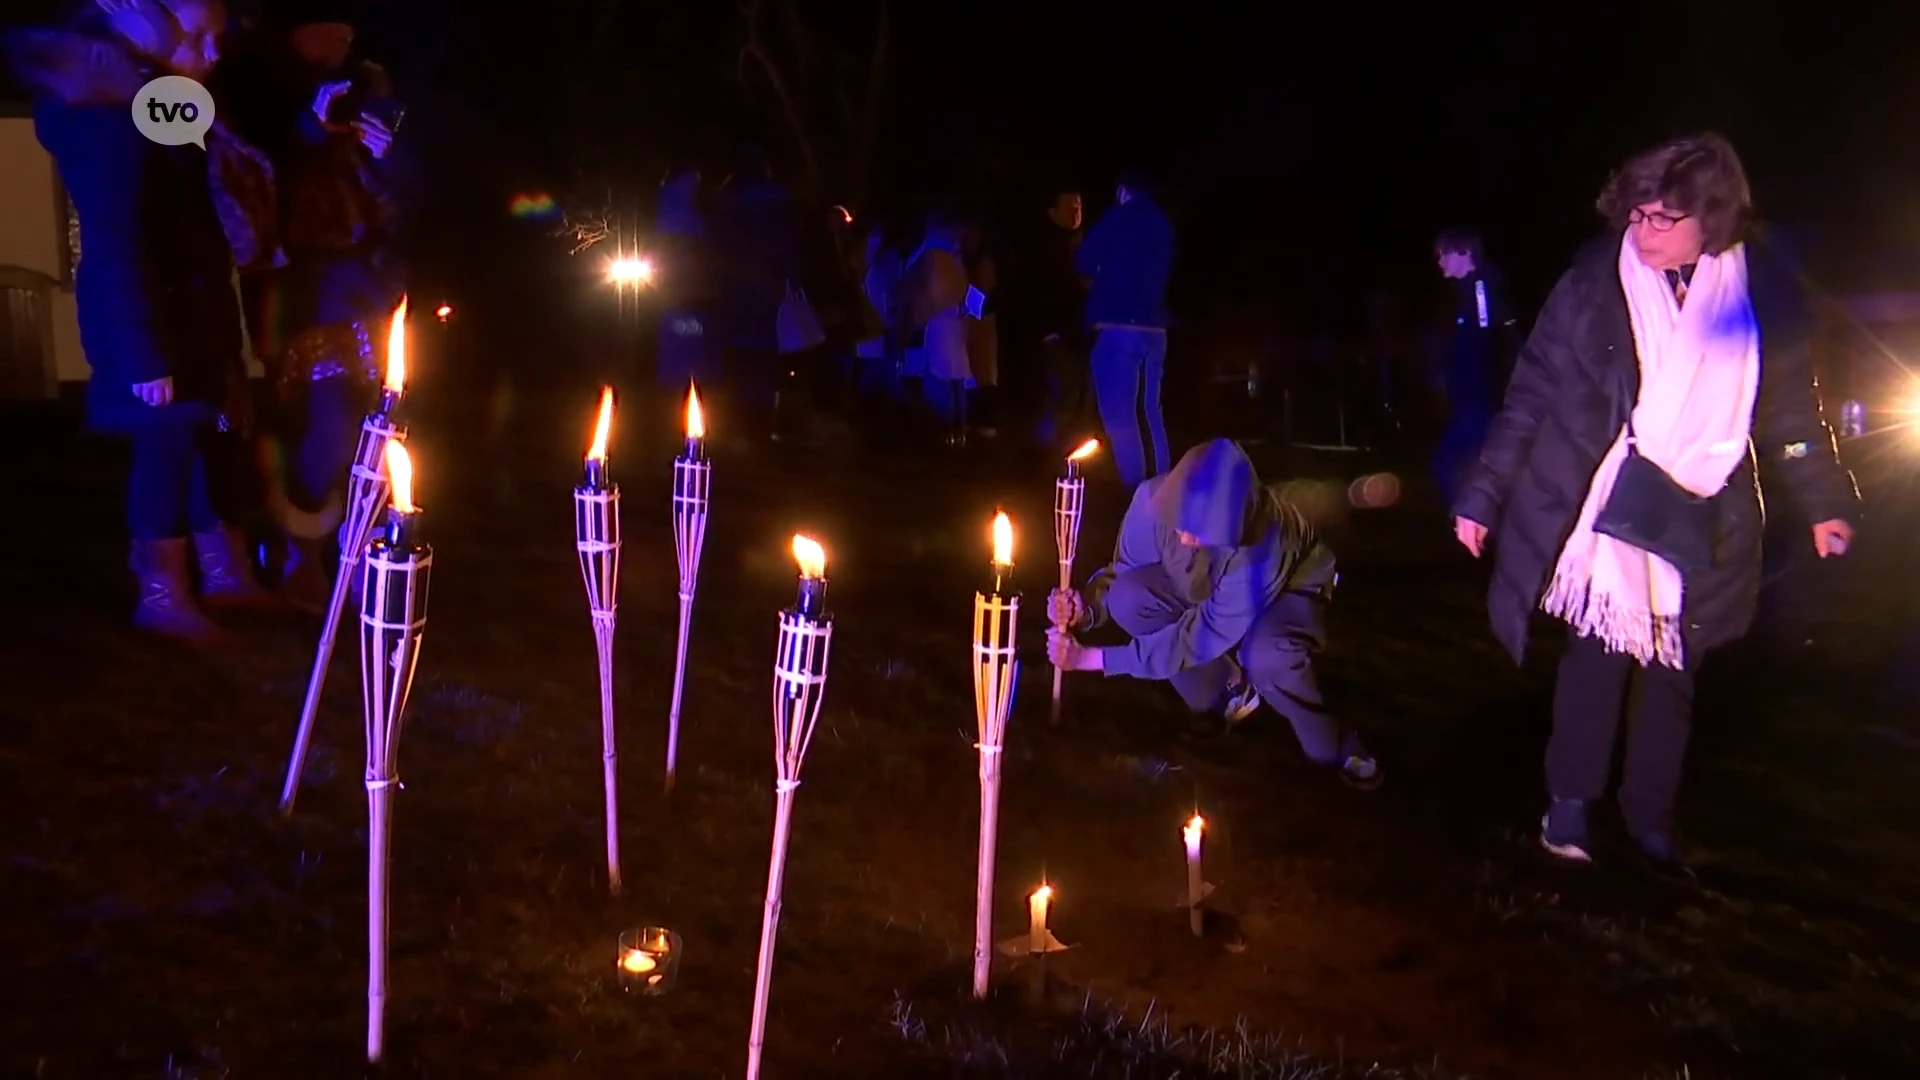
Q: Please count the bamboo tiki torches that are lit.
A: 7